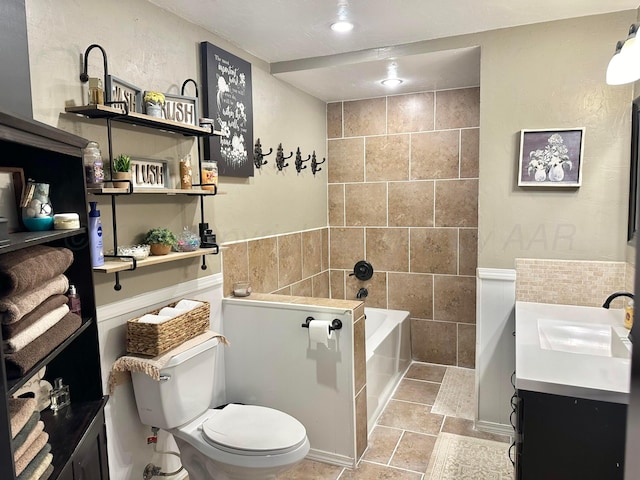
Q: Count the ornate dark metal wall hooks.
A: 4